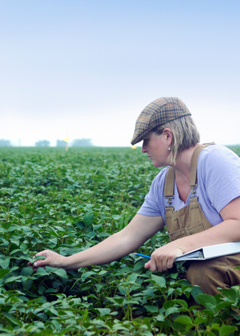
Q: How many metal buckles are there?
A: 2